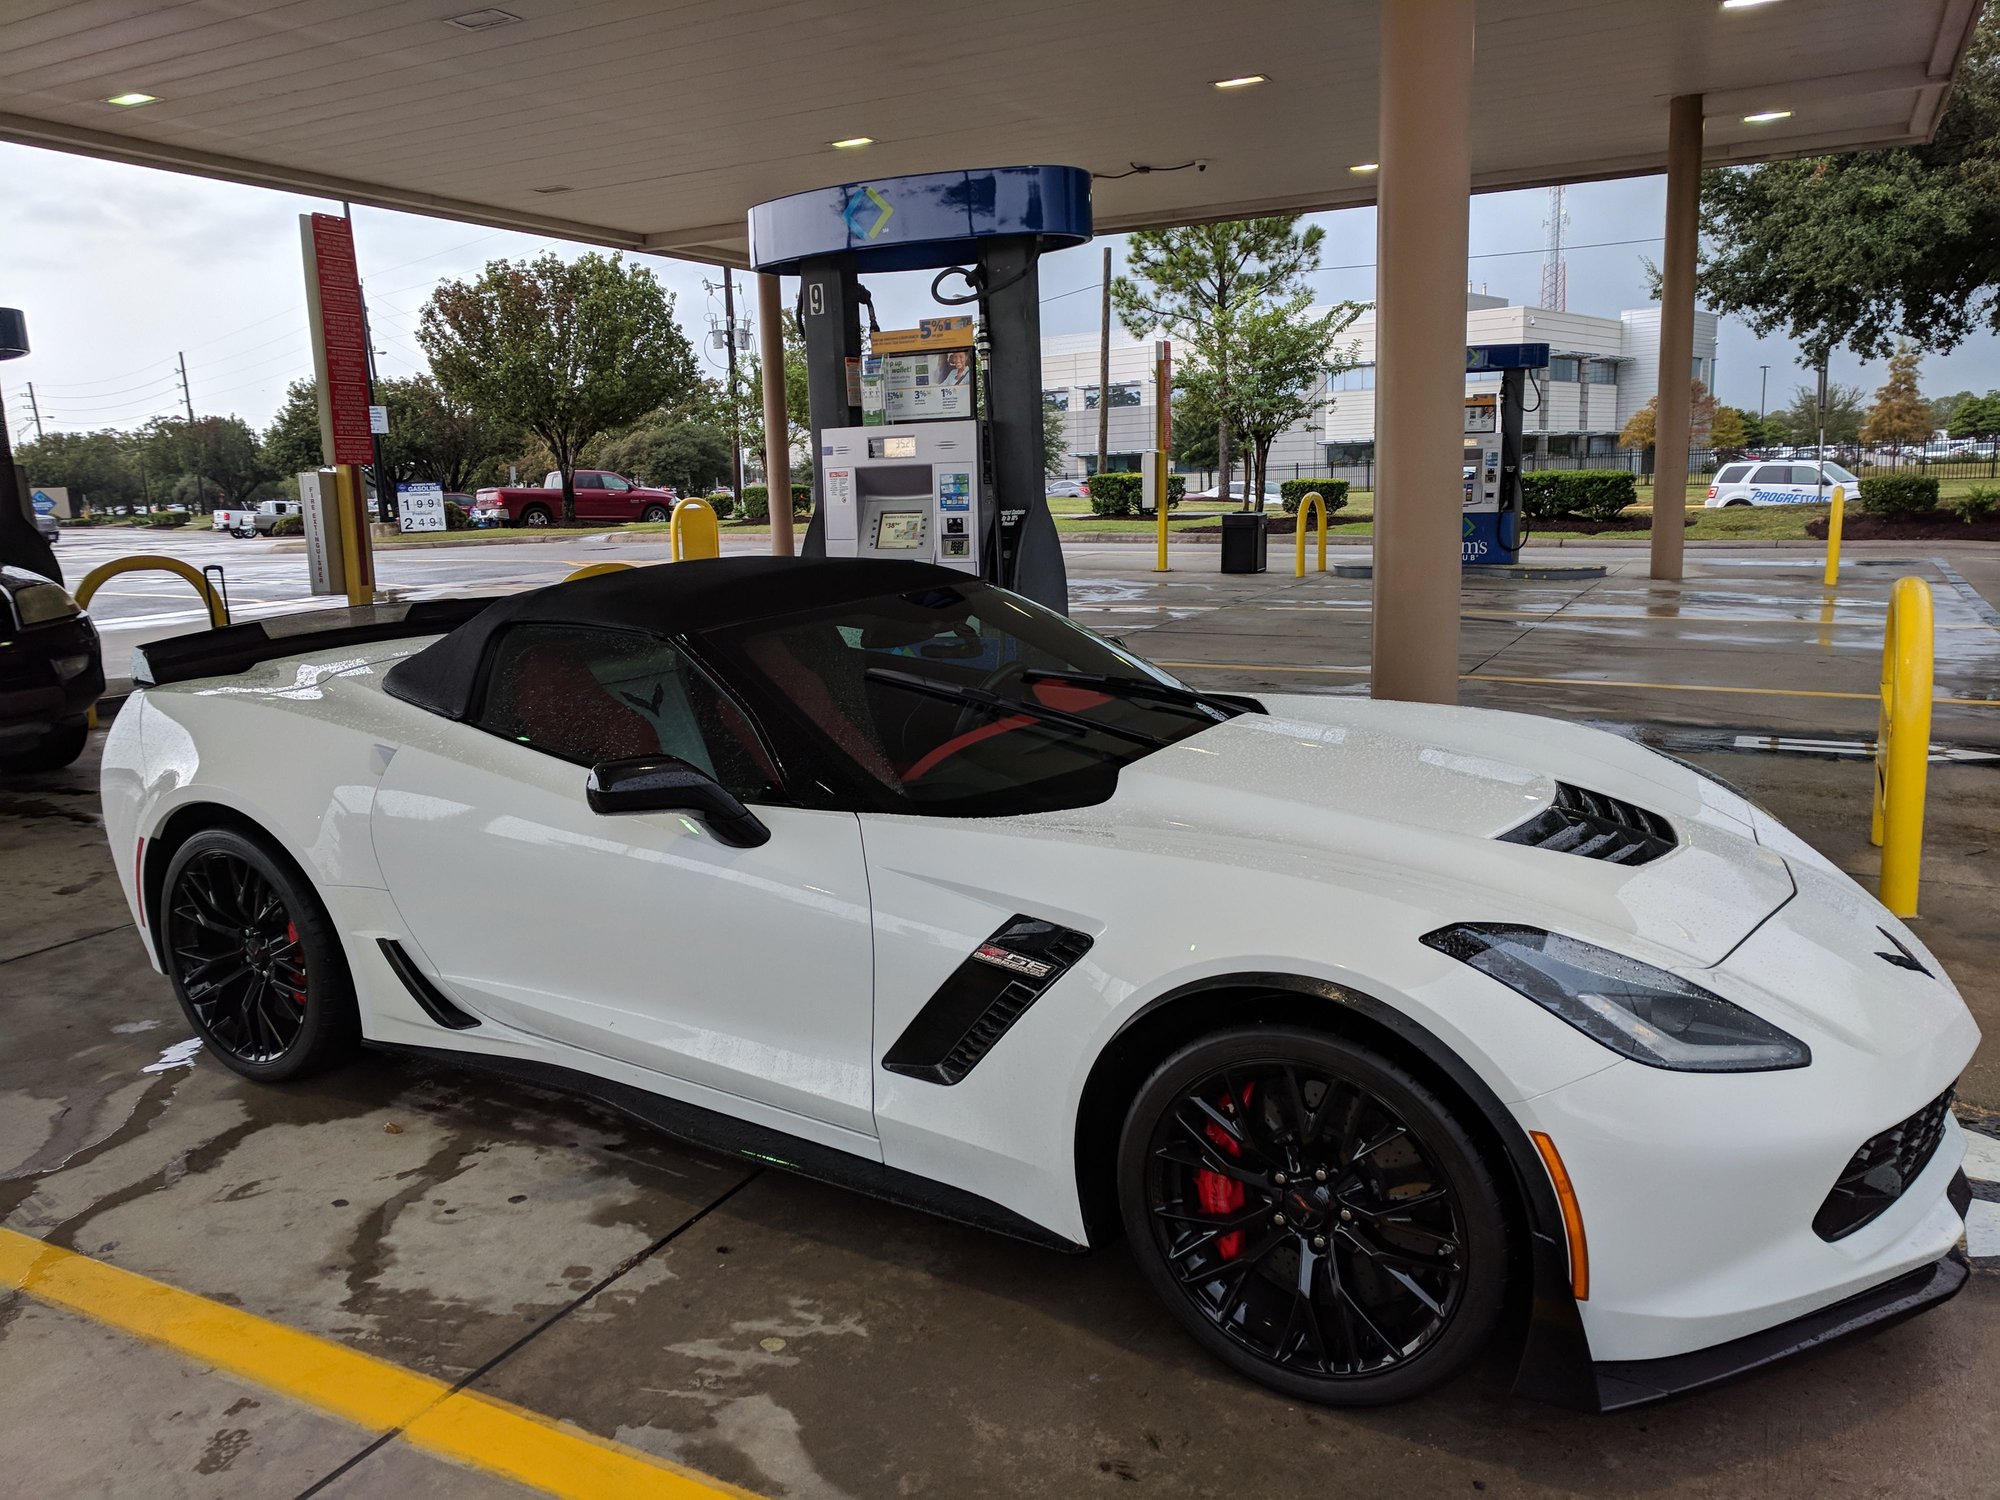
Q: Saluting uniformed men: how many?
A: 0